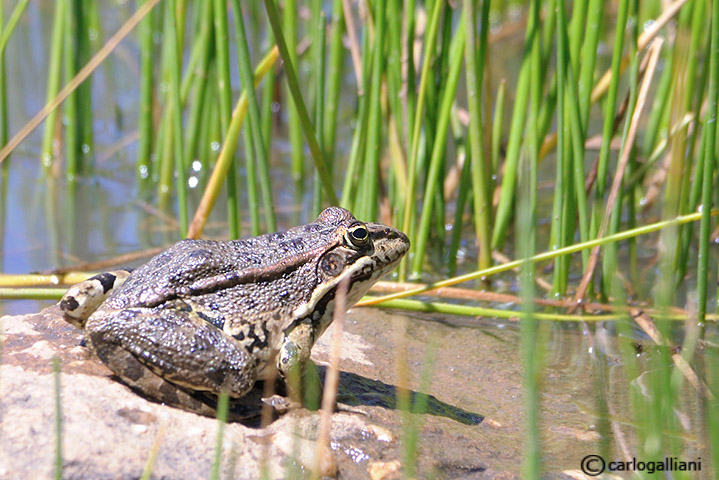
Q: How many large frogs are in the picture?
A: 1